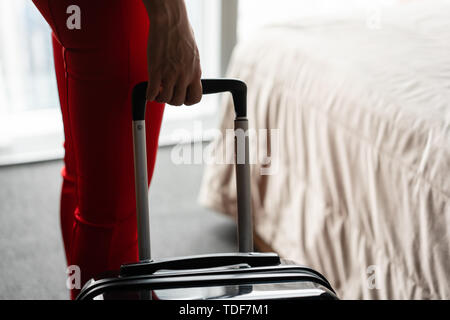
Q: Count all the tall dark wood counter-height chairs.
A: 0